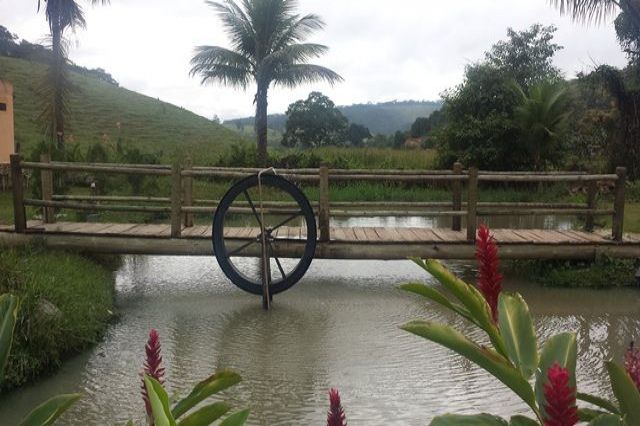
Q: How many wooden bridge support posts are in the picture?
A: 9